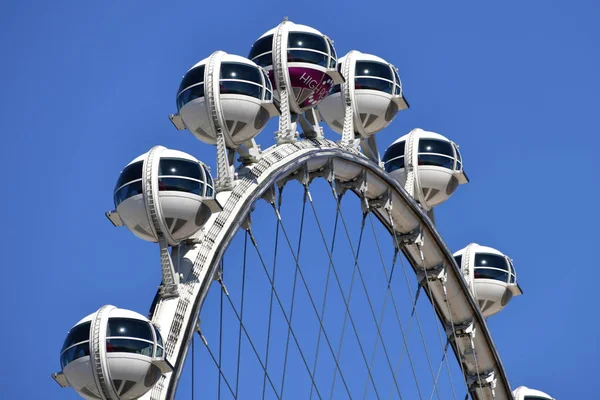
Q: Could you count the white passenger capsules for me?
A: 7